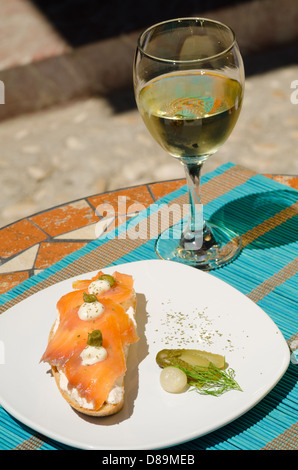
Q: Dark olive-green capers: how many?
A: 3